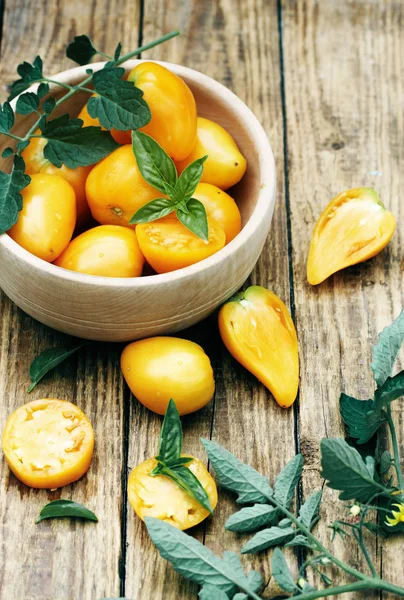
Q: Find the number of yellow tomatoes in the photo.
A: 14